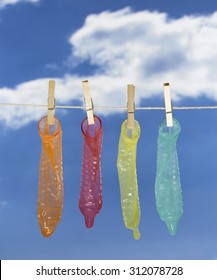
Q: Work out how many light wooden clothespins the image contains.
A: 4